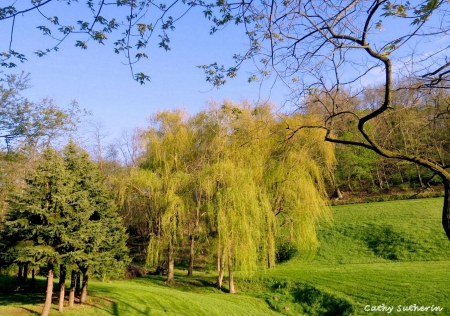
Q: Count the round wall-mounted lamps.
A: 0